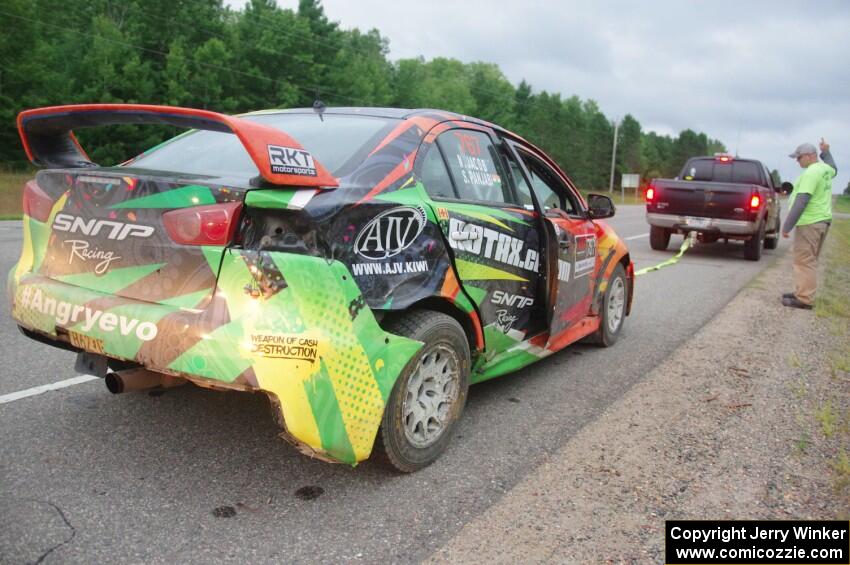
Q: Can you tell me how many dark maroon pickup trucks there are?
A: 1